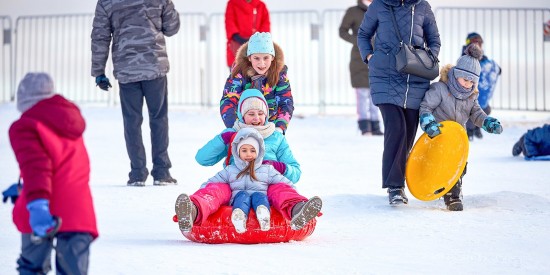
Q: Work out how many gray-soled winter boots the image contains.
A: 2